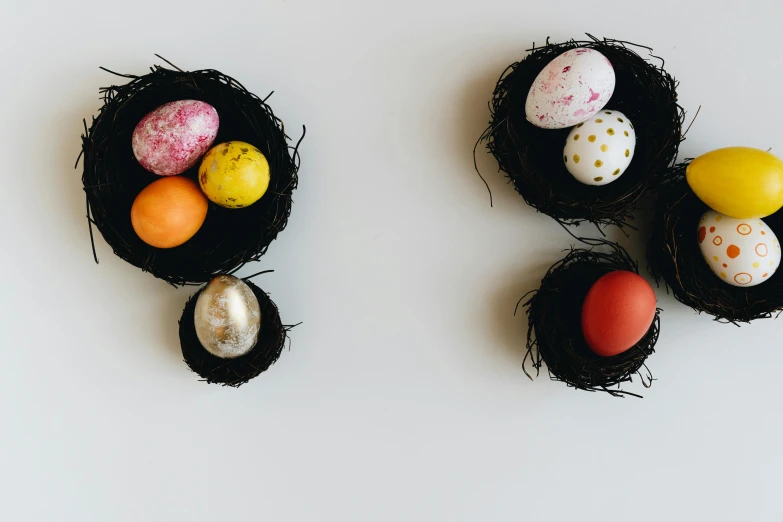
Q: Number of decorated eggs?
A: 9